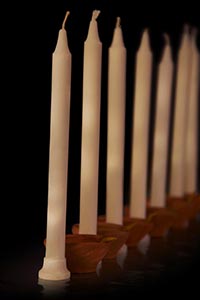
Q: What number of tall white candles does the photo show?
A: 7